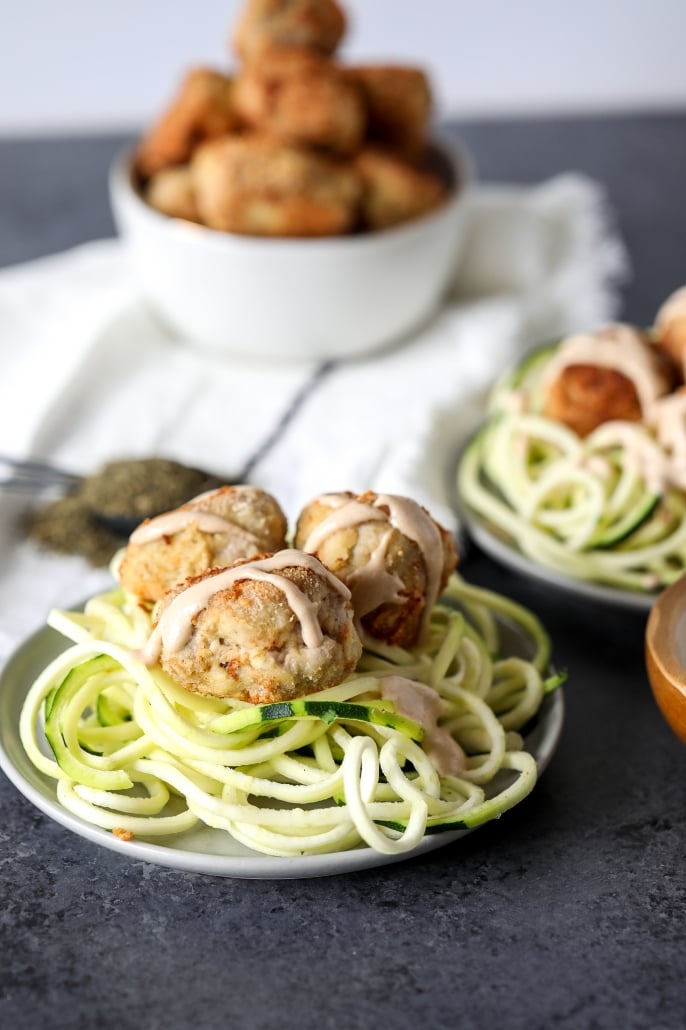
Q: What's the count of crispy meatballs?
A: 13